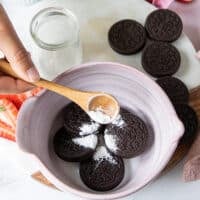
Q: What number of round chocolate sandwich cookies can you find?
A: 9